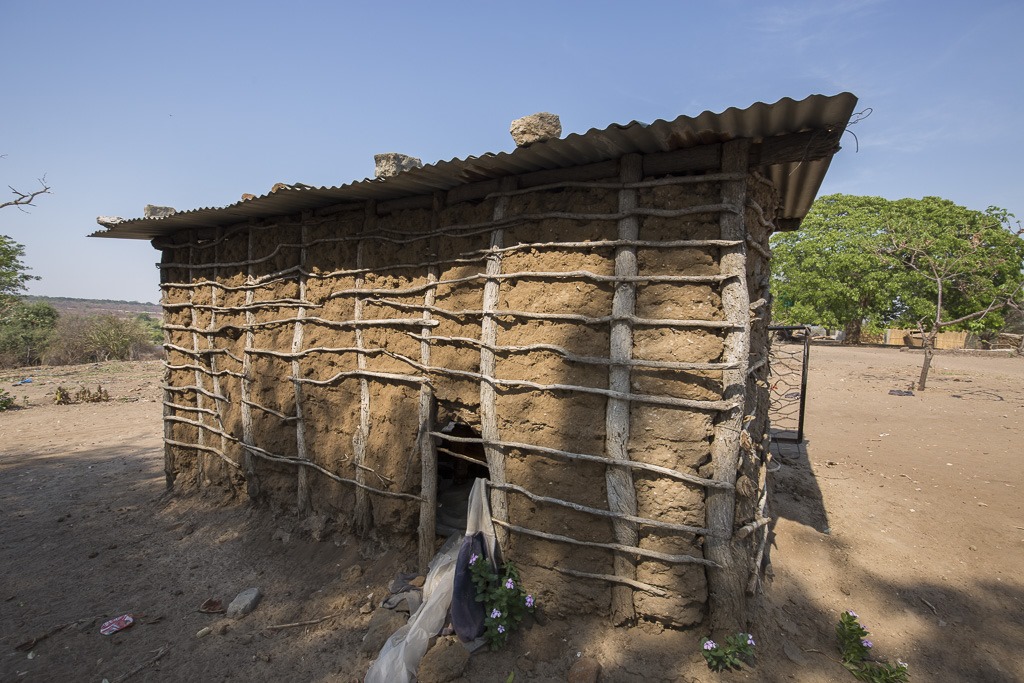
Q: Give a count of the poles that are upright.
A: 10